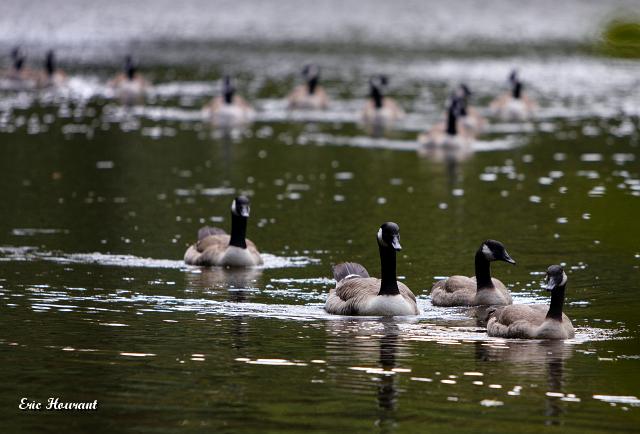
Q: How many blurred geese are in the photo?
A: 9